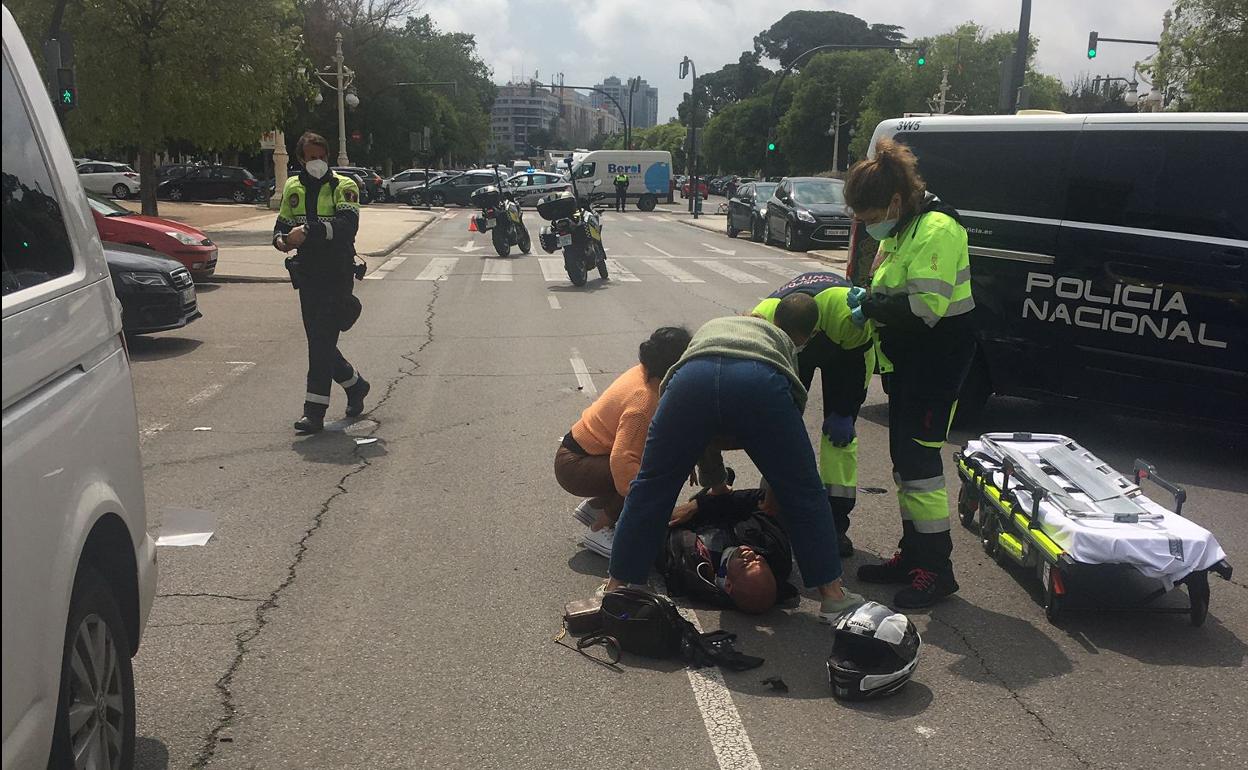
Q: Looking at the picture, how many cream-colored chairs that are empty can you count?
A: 0